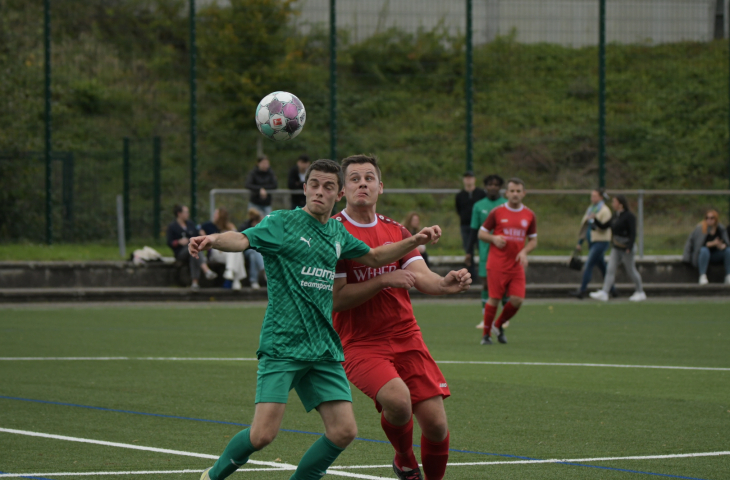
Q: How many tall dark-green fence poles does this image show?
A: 5